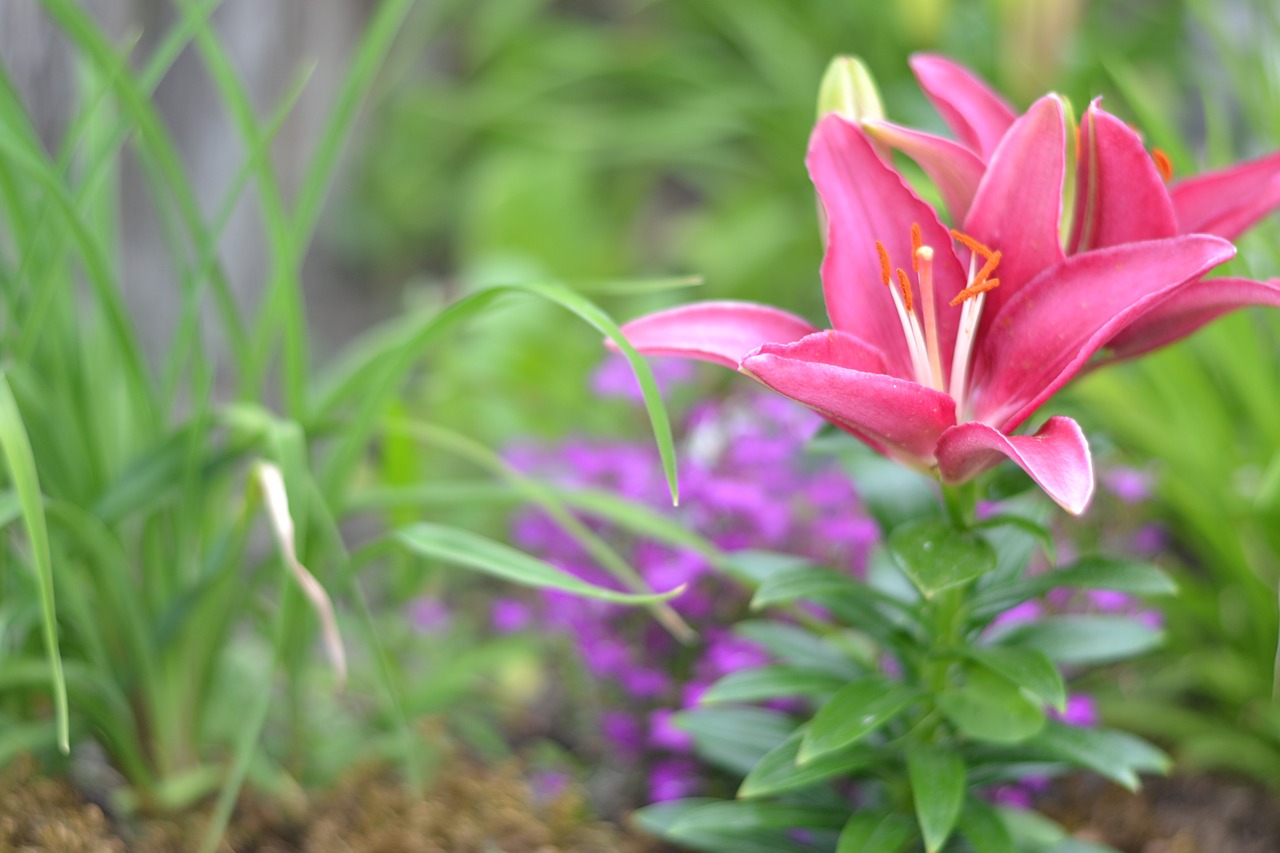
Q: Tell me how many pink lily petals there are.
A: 11